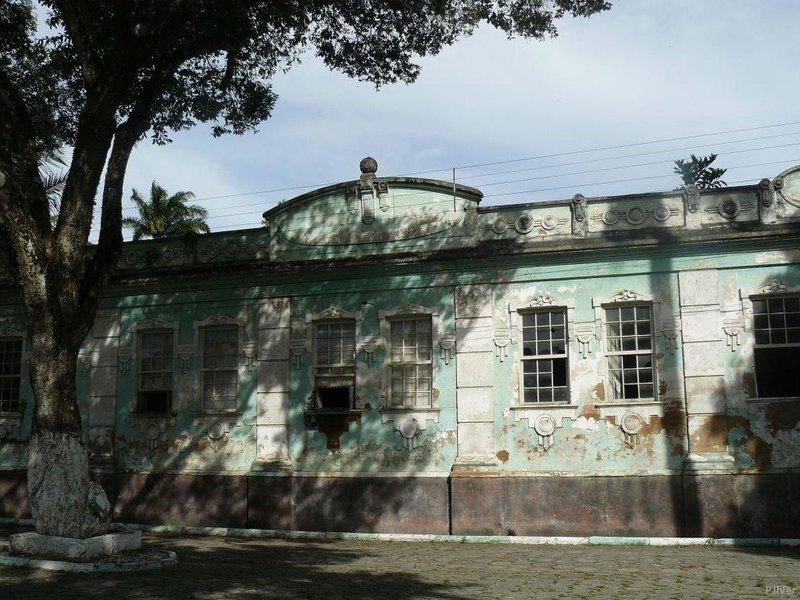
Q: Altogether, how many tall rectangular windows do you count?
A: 8